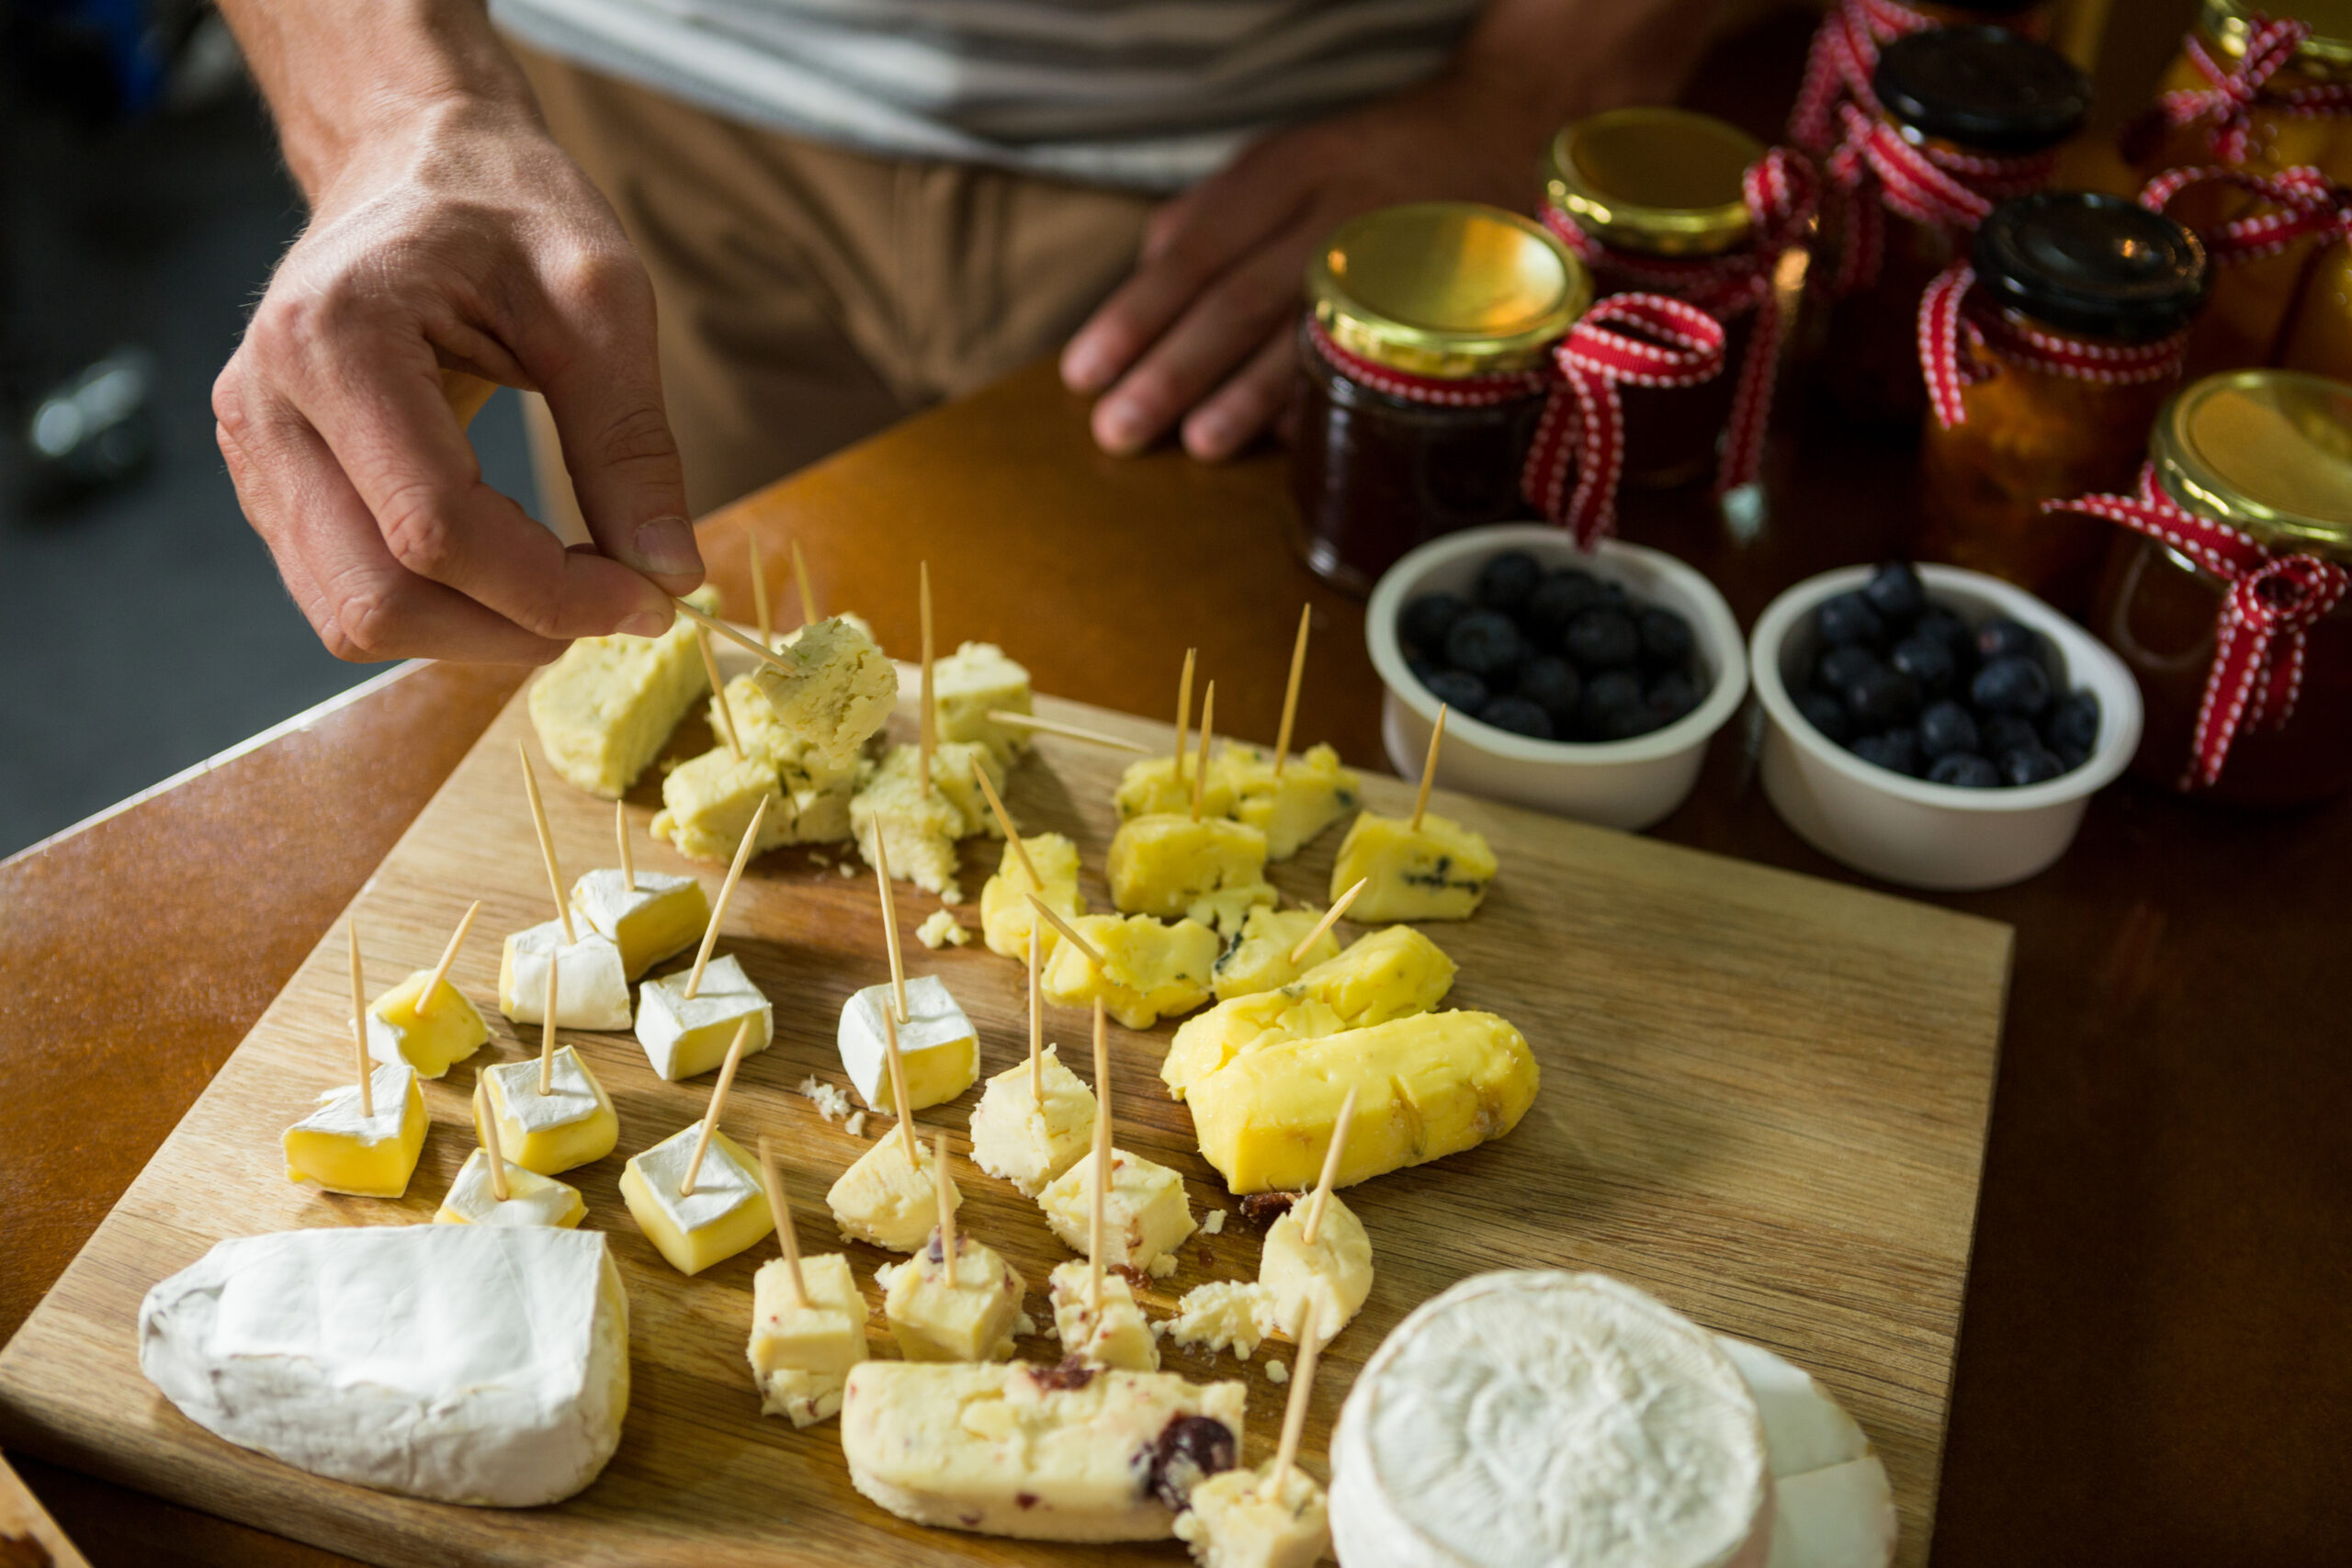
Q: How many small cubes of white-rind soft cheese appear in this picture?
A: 9